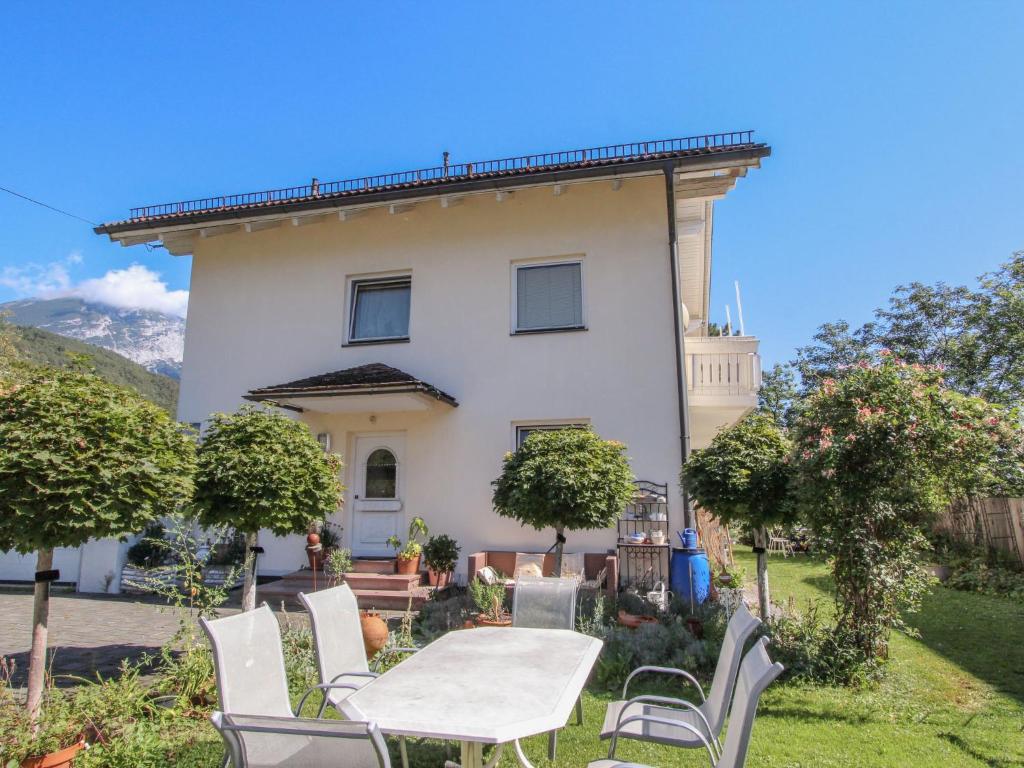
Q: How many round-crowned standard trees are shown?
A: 4